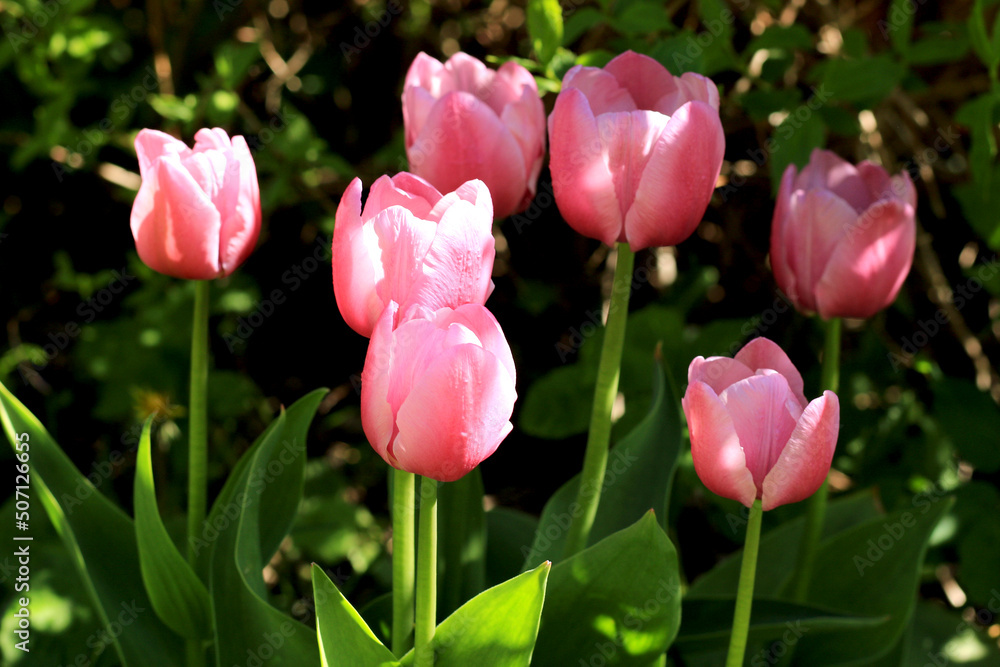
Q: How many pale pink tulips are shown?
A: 7